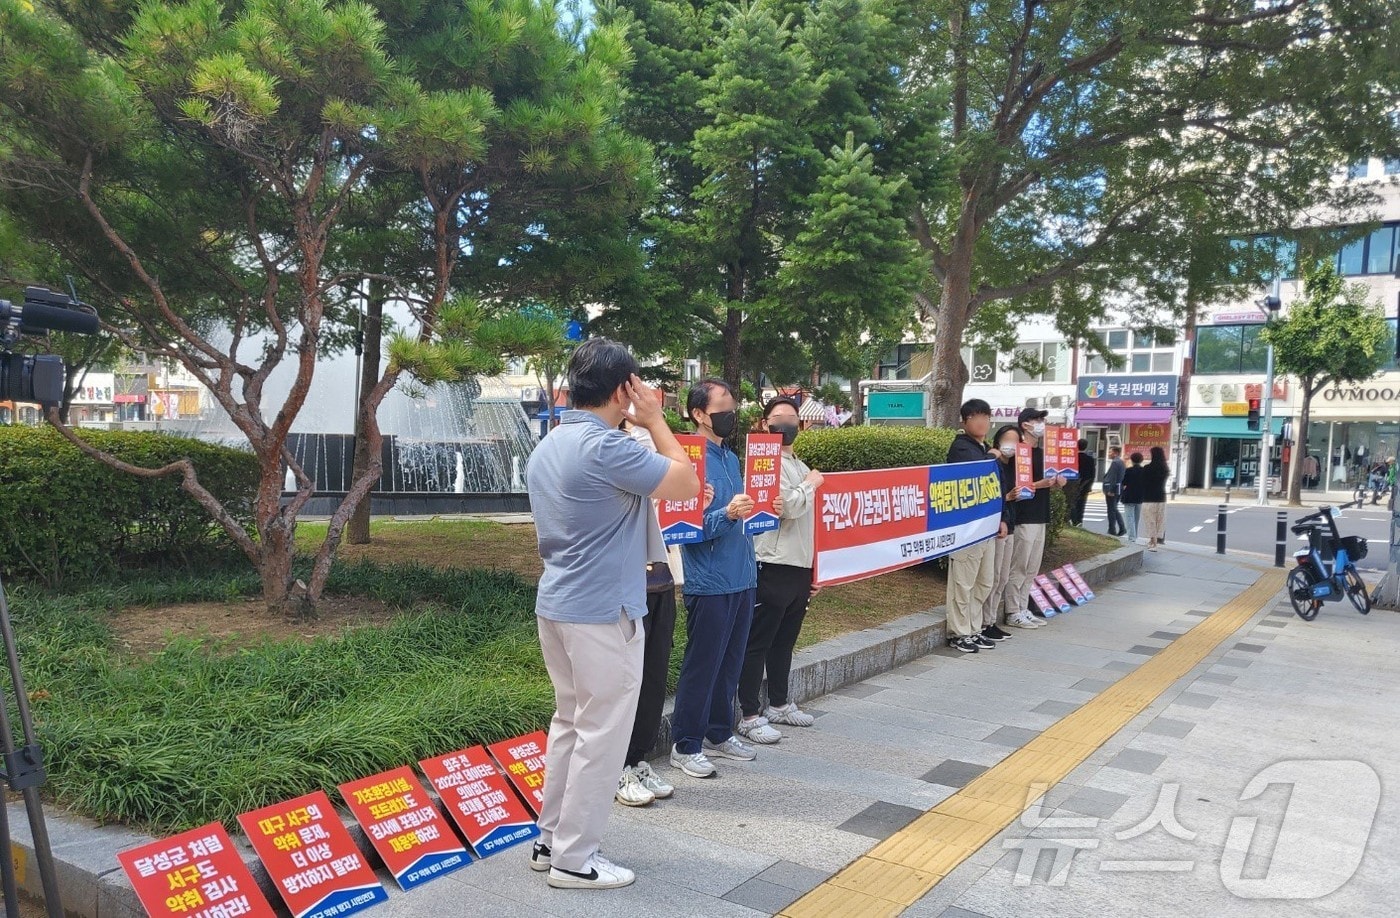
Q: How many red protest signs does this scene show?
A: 14